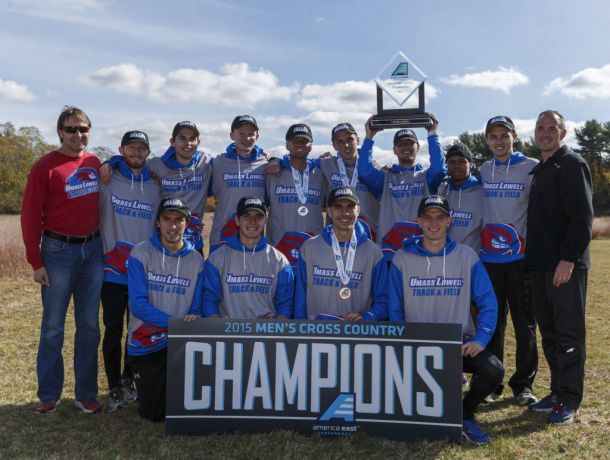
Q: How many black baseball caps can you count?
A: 11